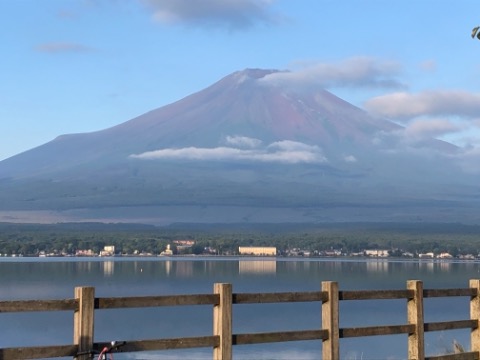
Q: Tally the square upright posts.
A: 5